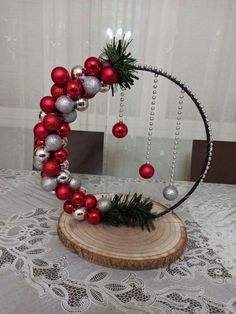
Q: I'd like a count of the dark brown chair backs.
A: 2